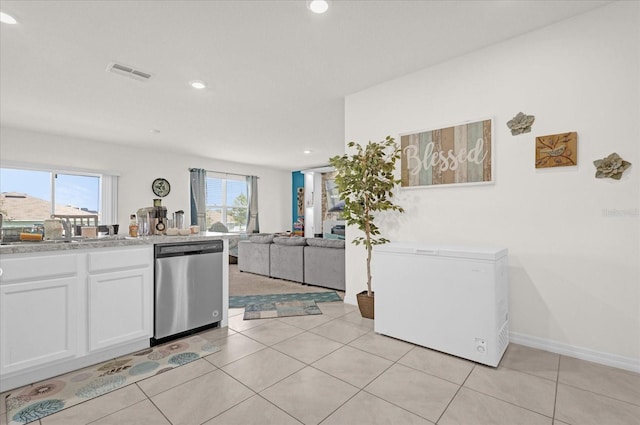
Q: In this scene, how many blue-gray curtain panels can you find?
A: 2